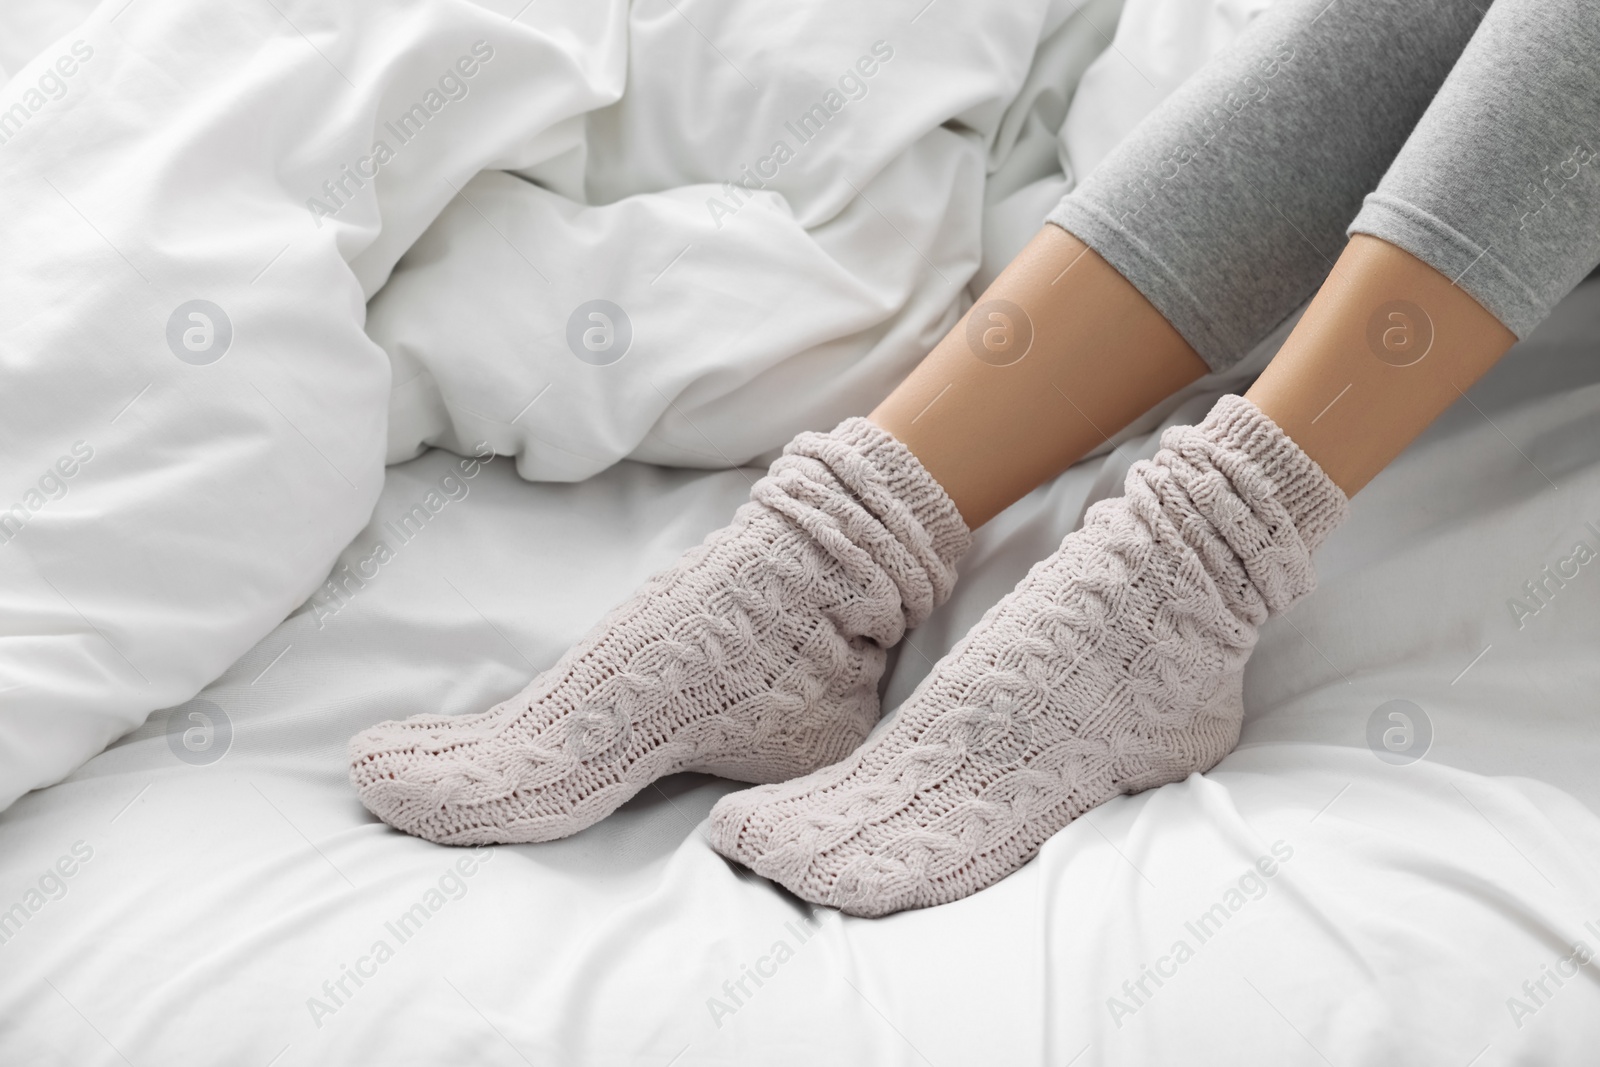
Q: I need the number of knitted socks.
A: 2